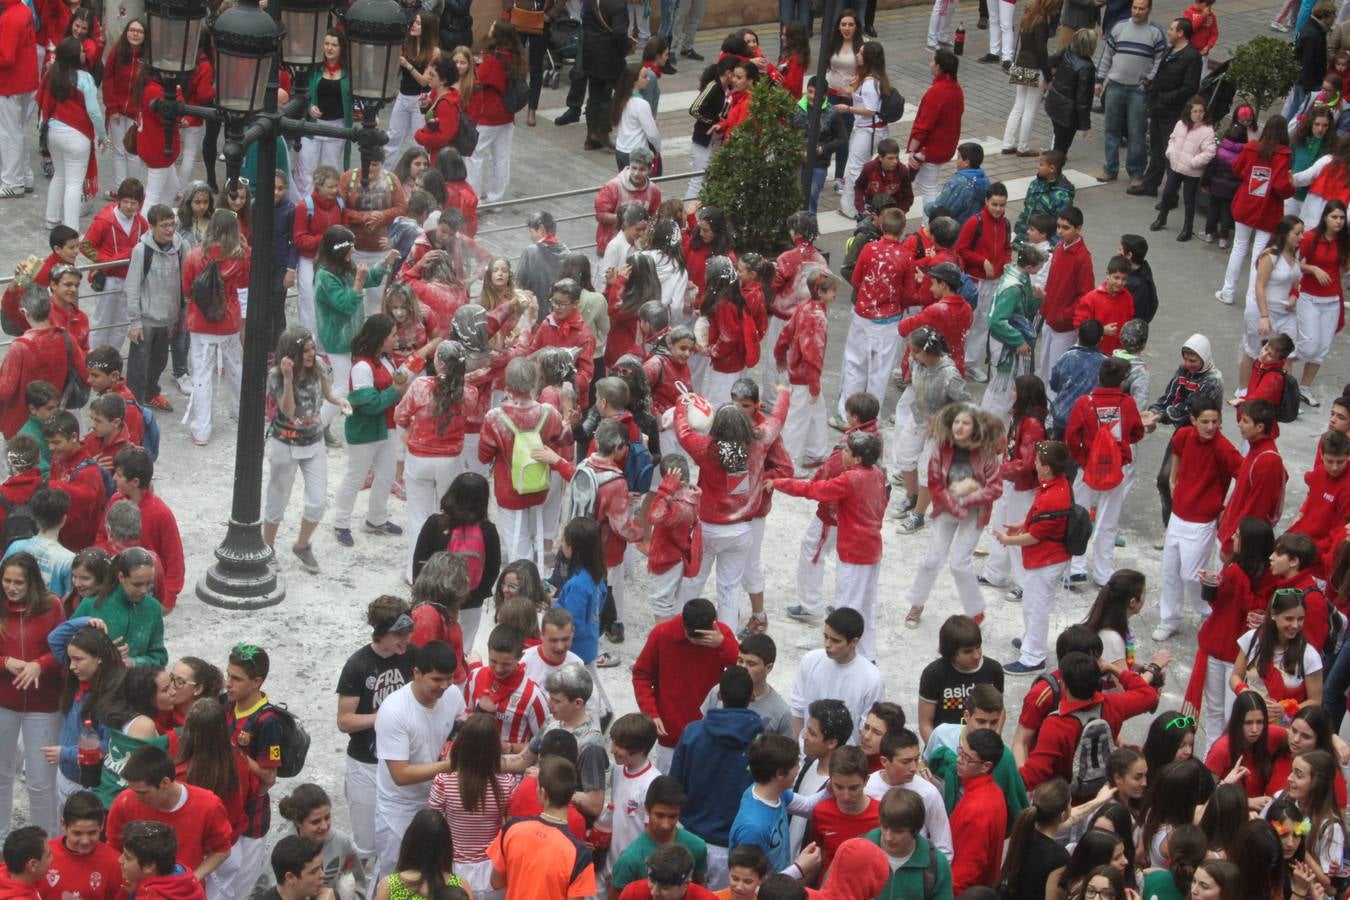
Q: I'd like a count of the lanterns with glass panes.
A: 4